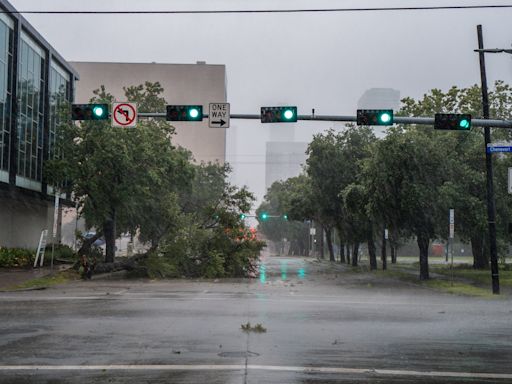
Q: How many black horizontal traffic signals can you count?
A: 5